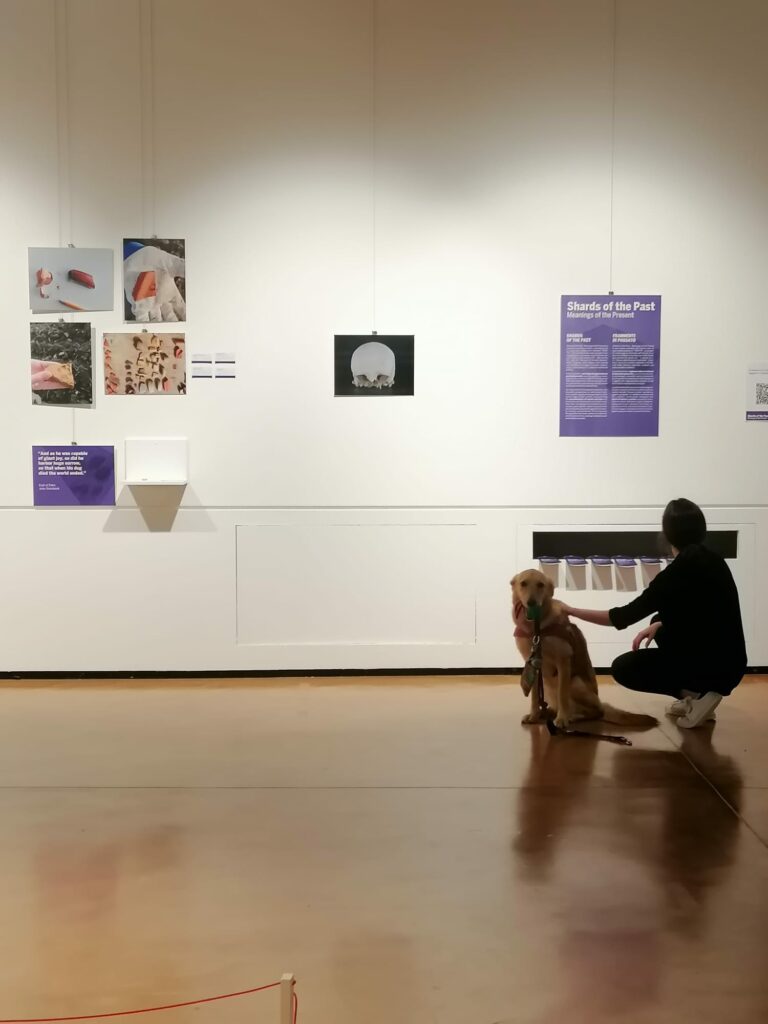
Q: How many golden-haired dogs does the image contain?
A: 1